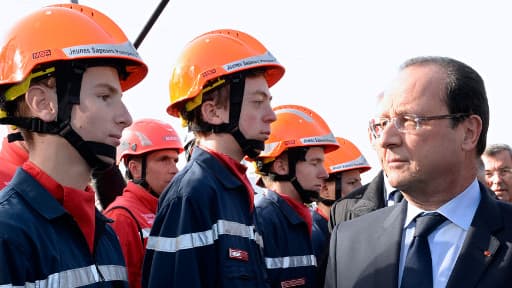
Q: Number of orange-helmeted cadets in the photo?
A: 4